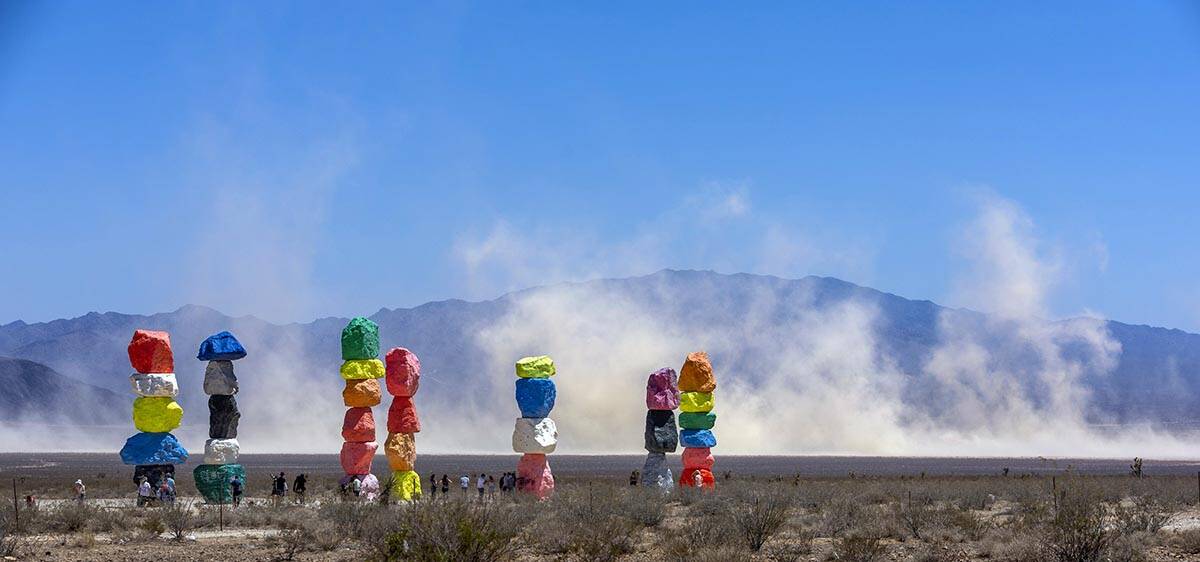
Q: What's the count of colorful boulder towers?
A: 7